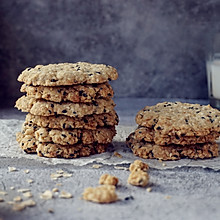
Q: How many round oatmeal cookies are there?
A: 9